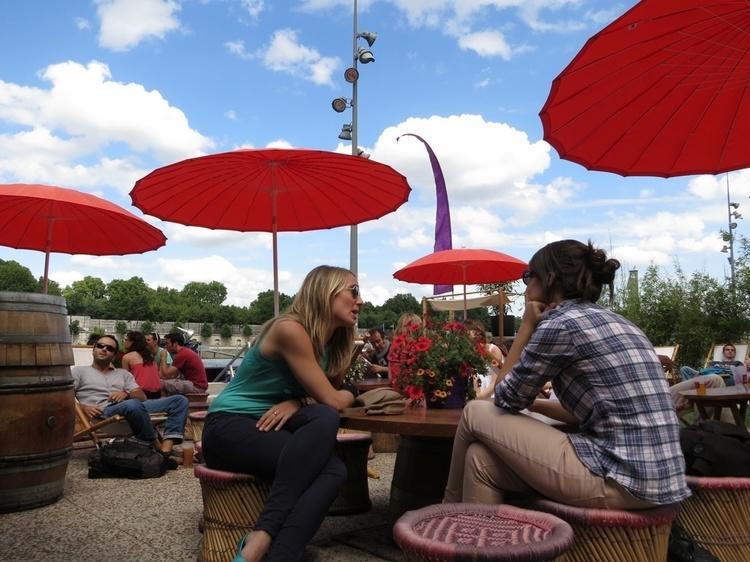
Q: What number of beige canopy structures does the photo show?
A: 1